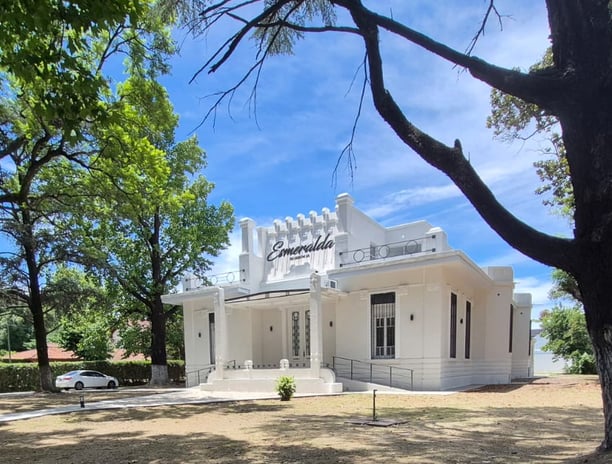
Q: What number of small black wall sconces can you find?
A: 5